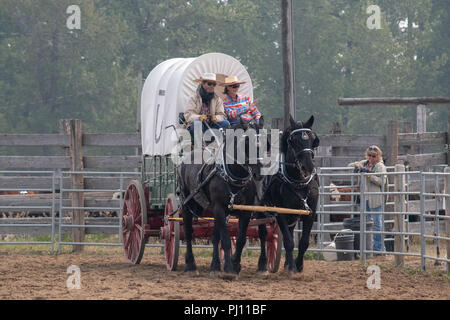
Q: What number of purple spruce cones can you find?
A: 0